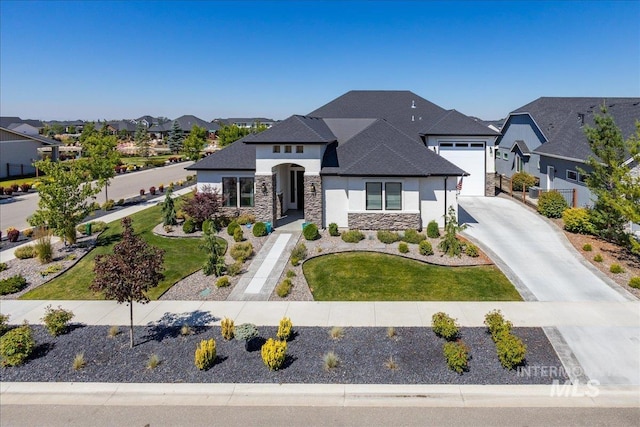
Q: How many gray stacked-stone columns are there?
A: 2